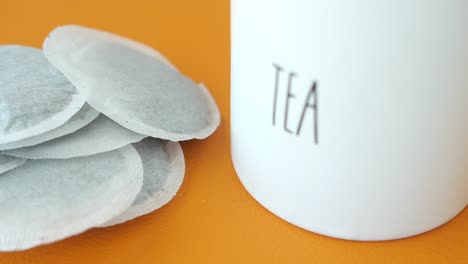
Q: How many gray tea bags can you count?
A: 7